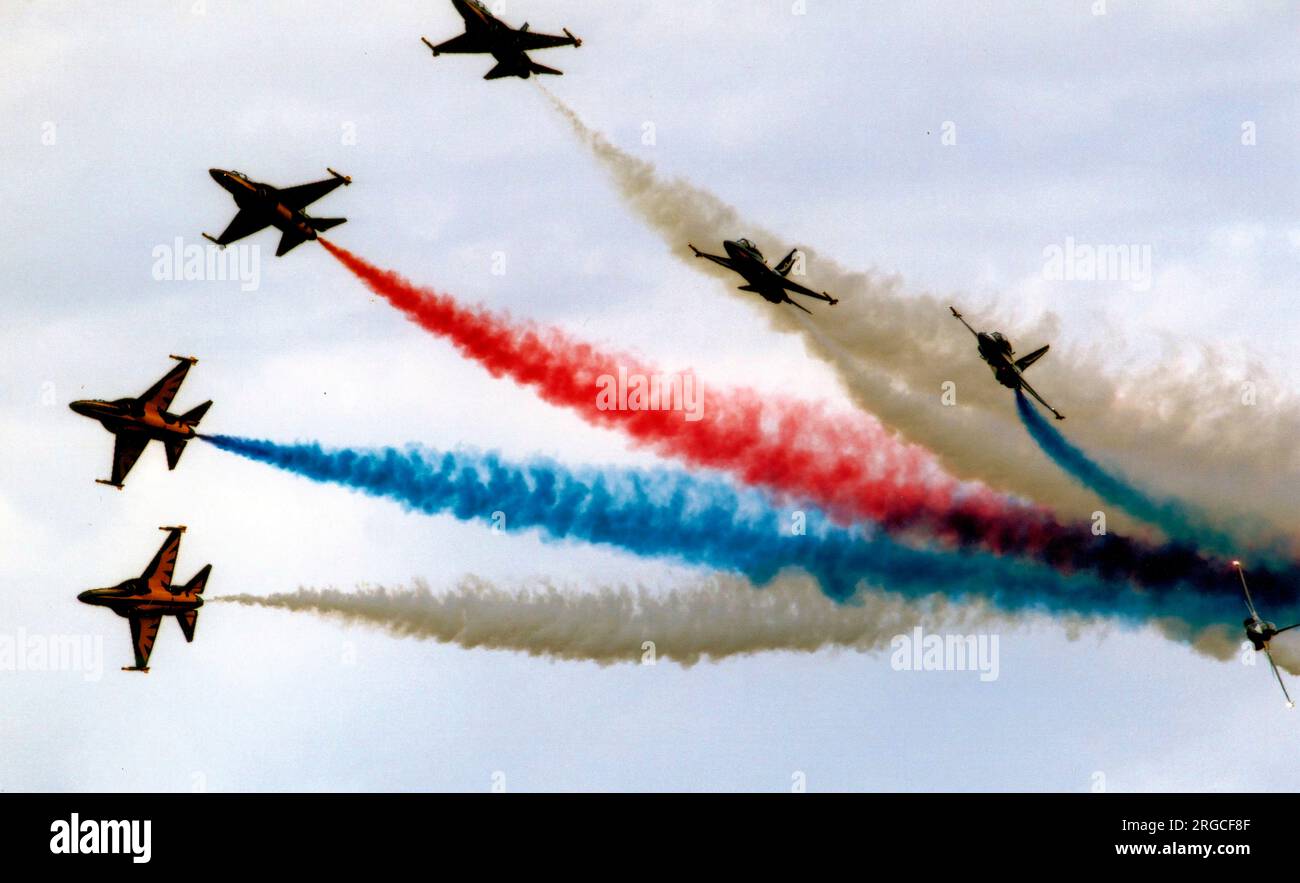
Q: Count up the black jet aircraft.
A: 7